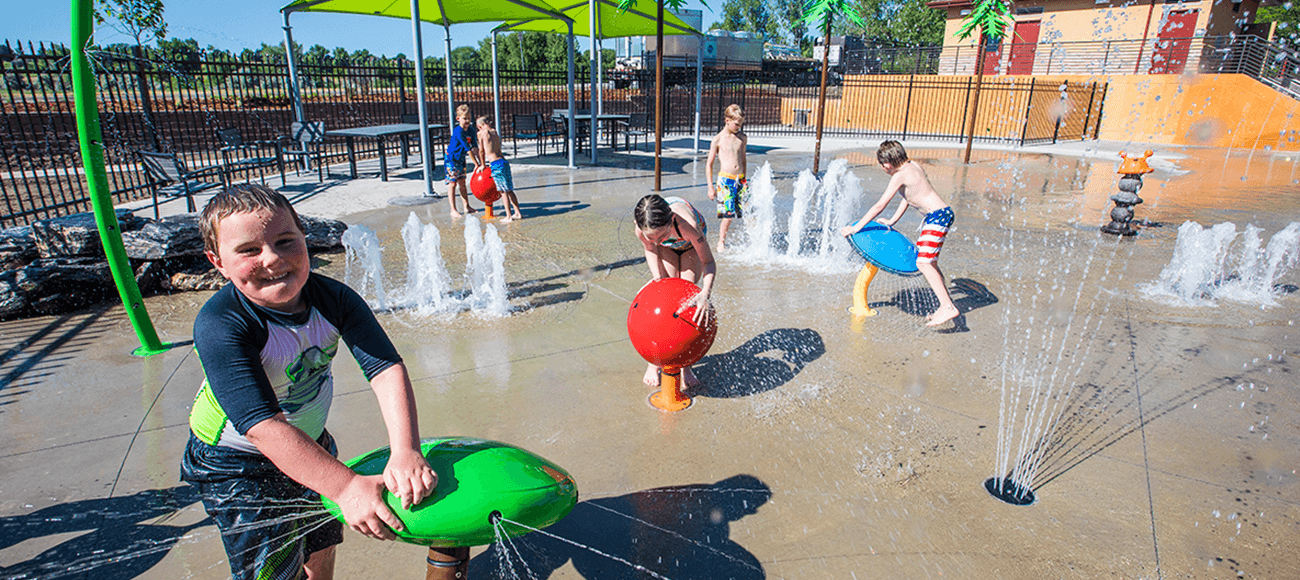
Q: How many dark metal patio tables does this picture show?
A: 2